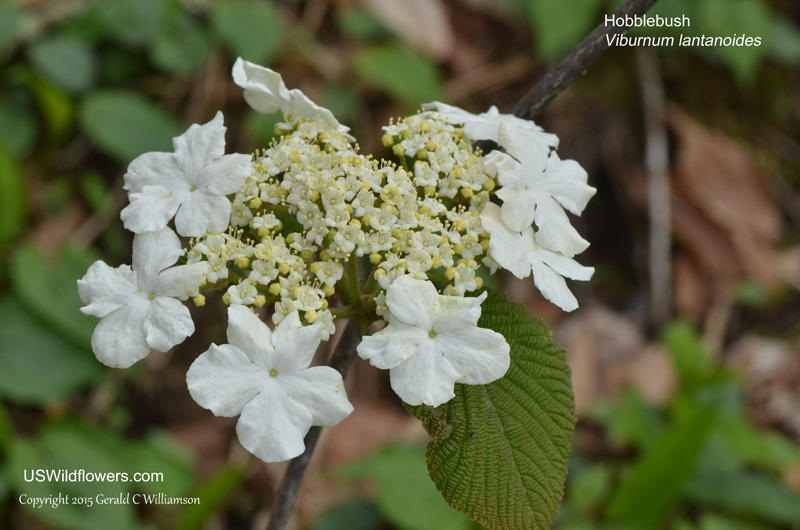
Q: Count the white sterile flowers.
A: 8